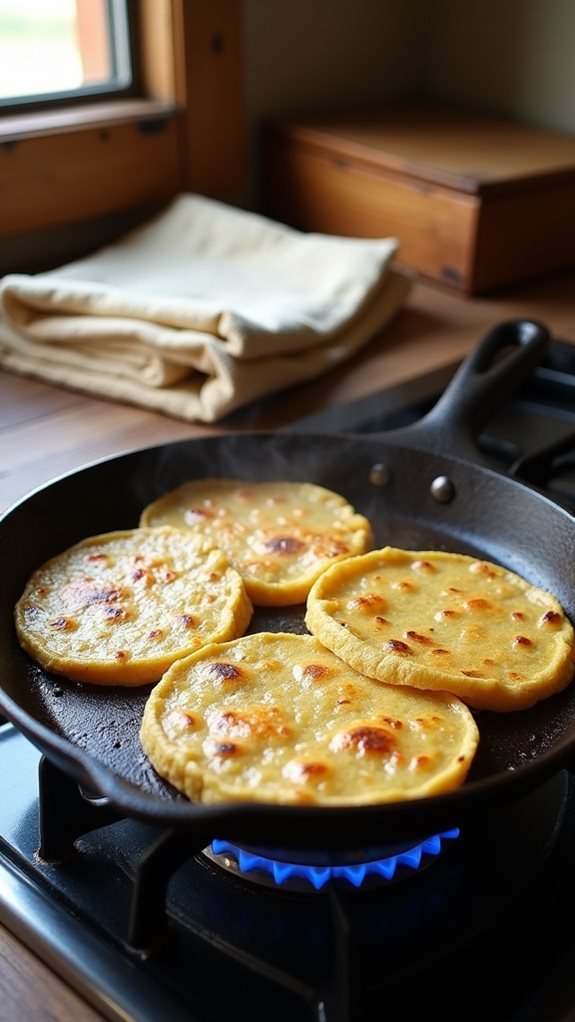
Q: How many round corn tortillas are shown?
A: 4